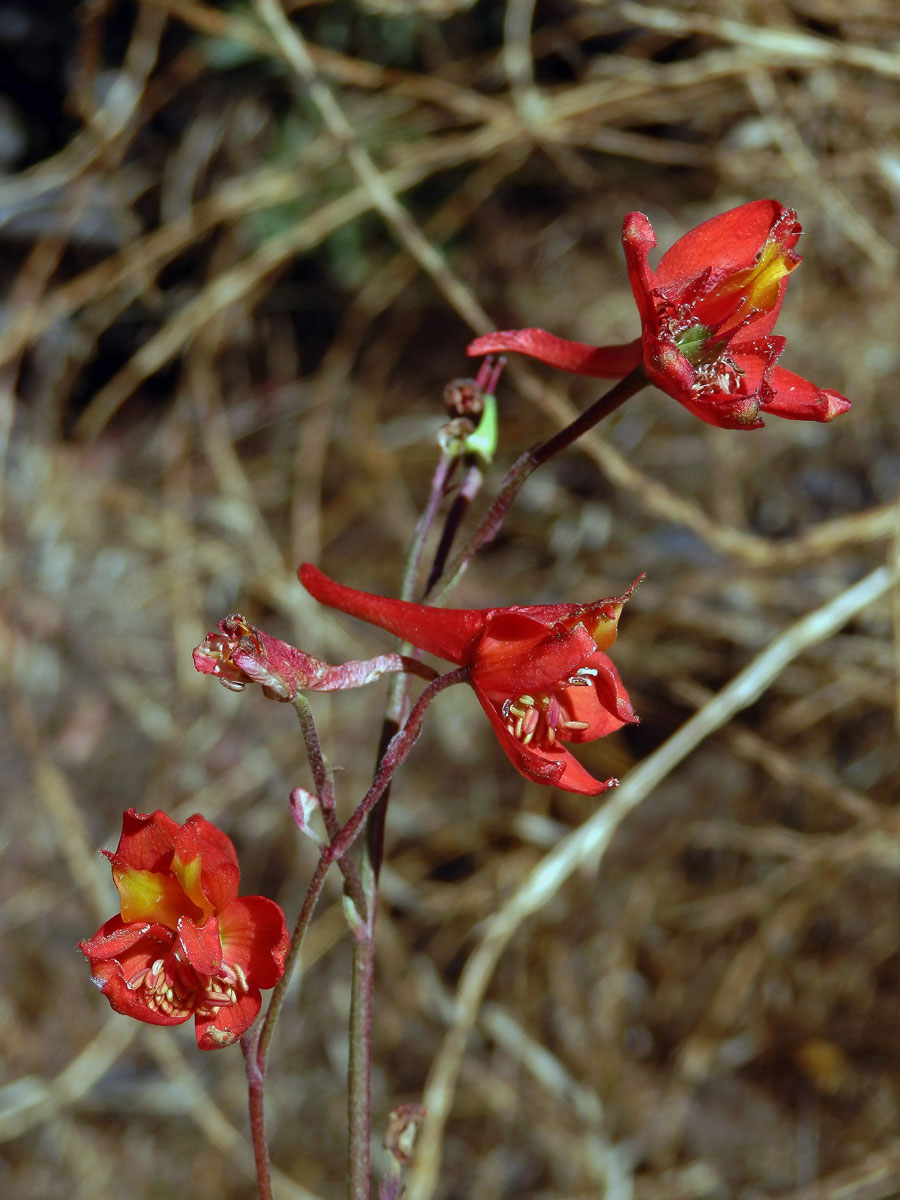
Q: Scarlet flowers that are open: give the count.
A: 3